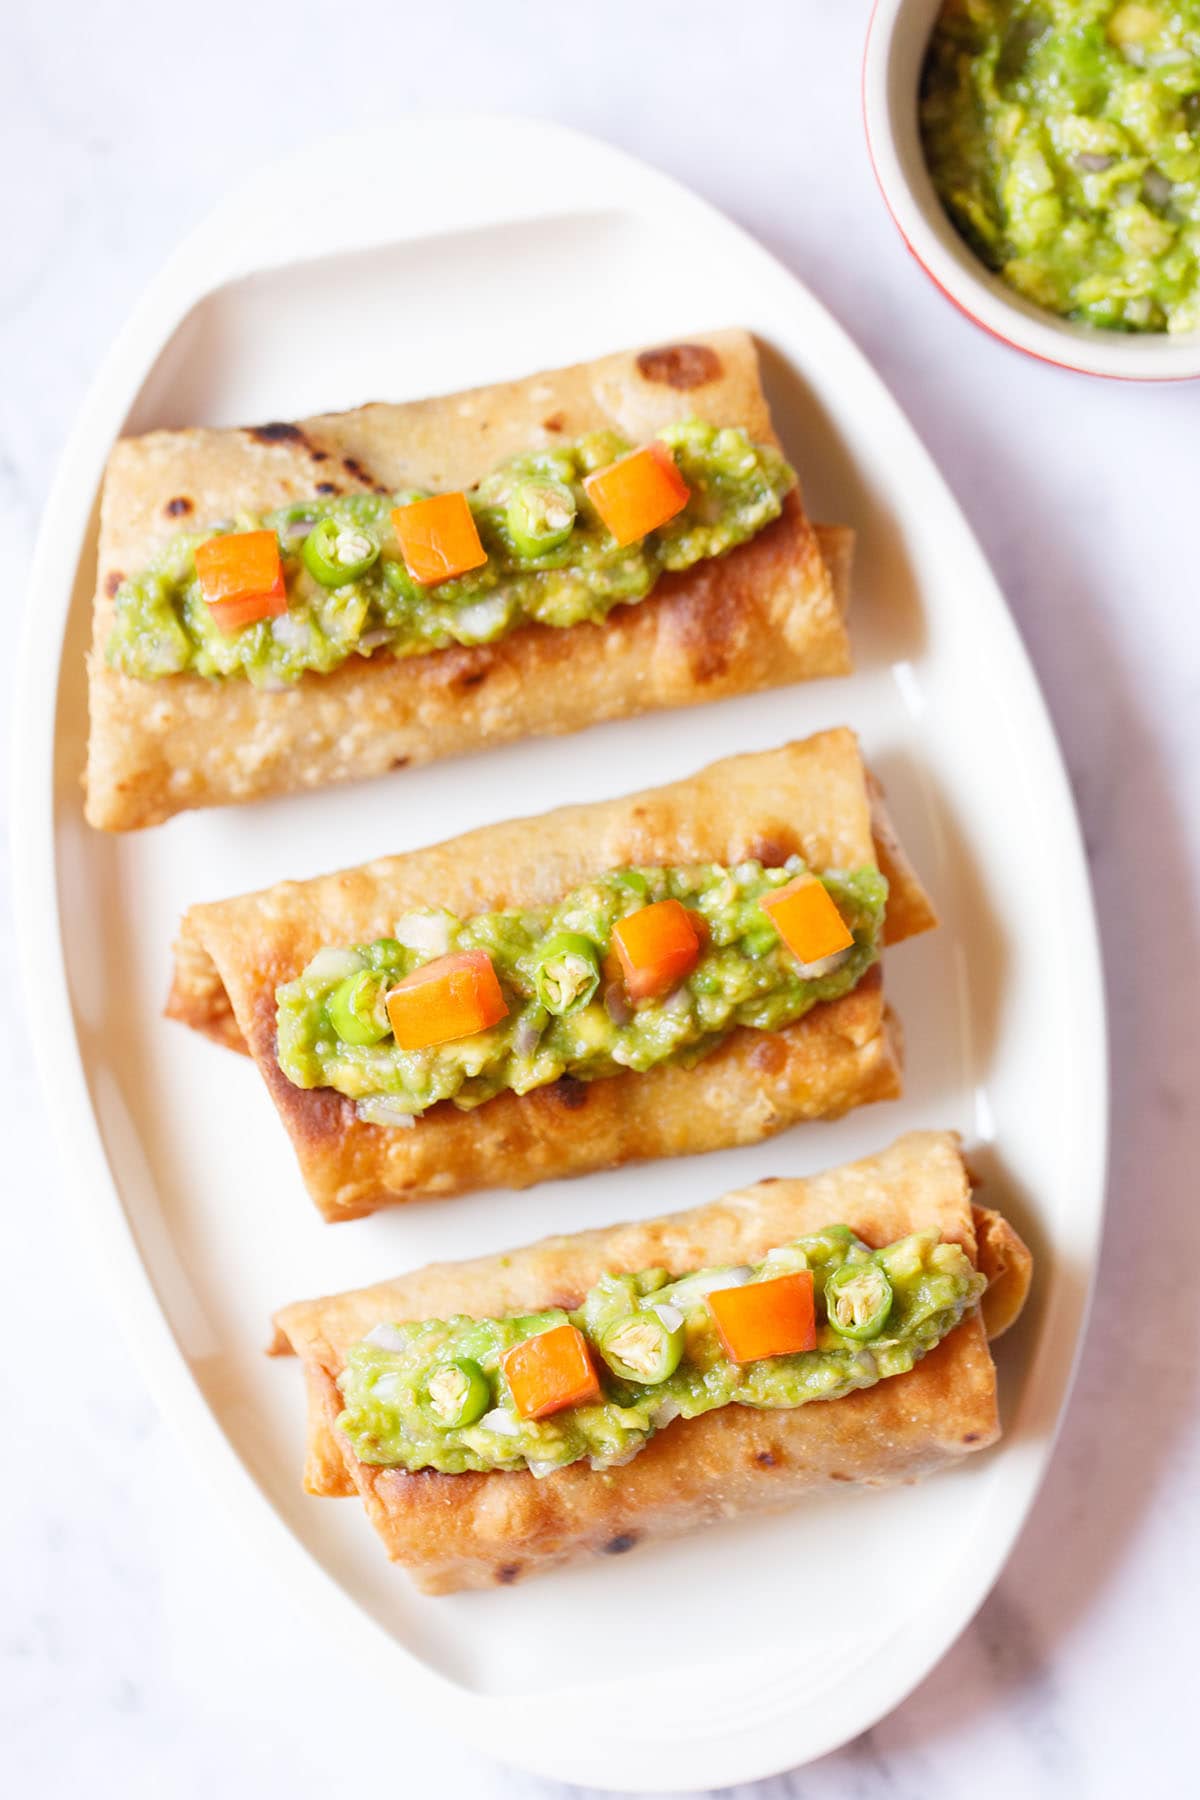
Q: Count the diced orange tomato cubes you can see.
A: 8